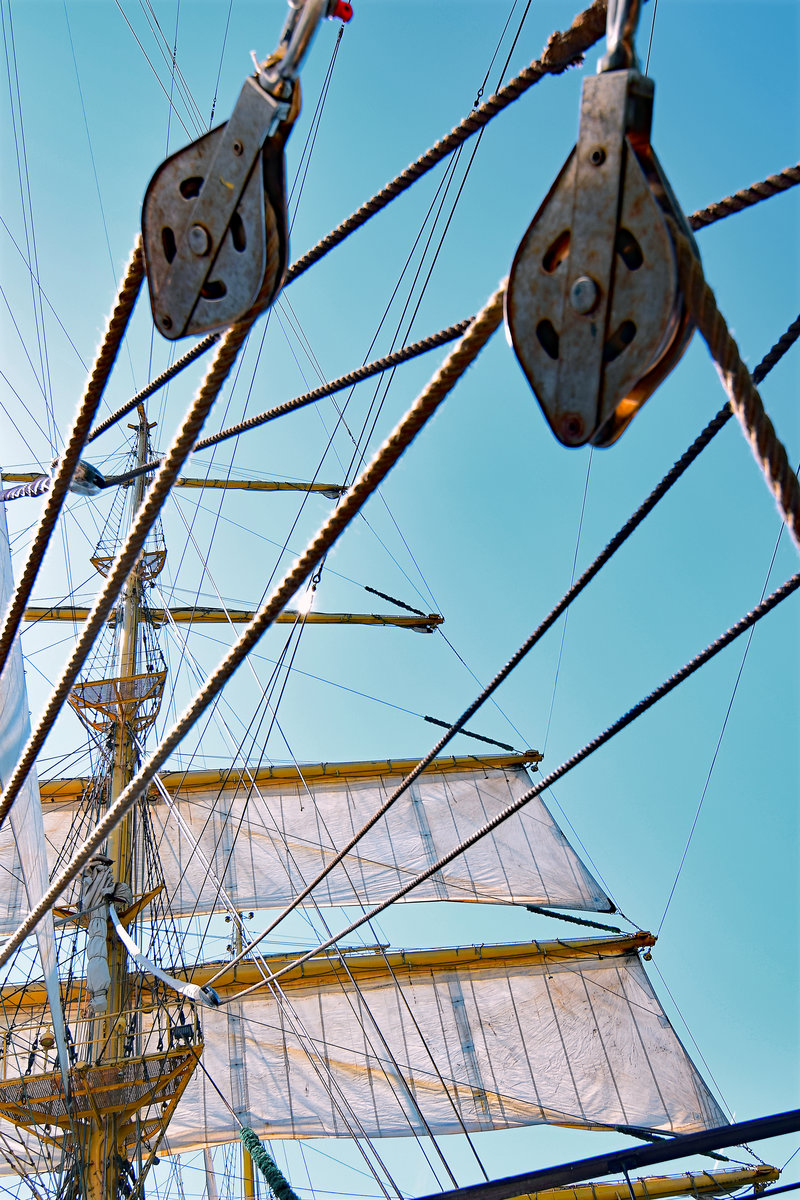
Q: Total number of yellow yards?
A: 5